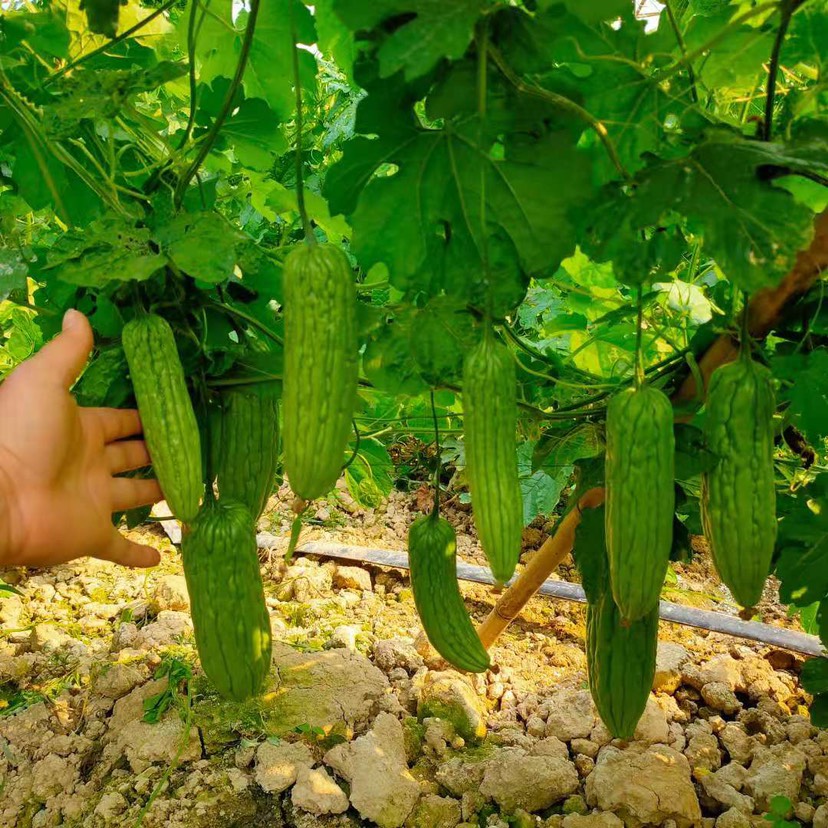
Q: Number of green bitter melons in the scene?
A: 9